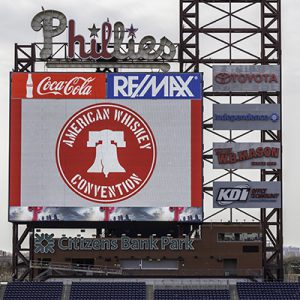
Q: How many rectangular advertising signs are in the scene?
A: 6